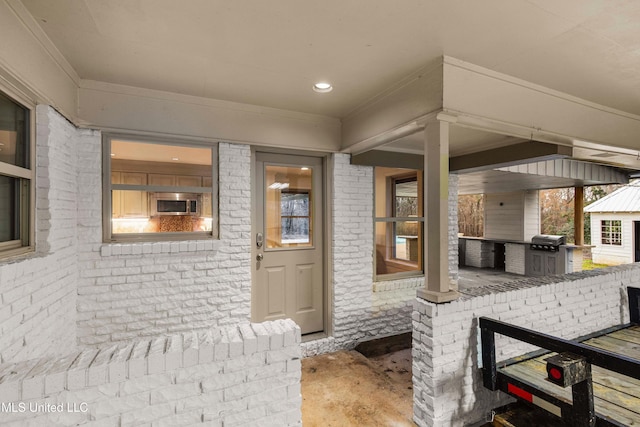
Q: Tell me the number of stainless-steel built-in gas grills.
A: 1